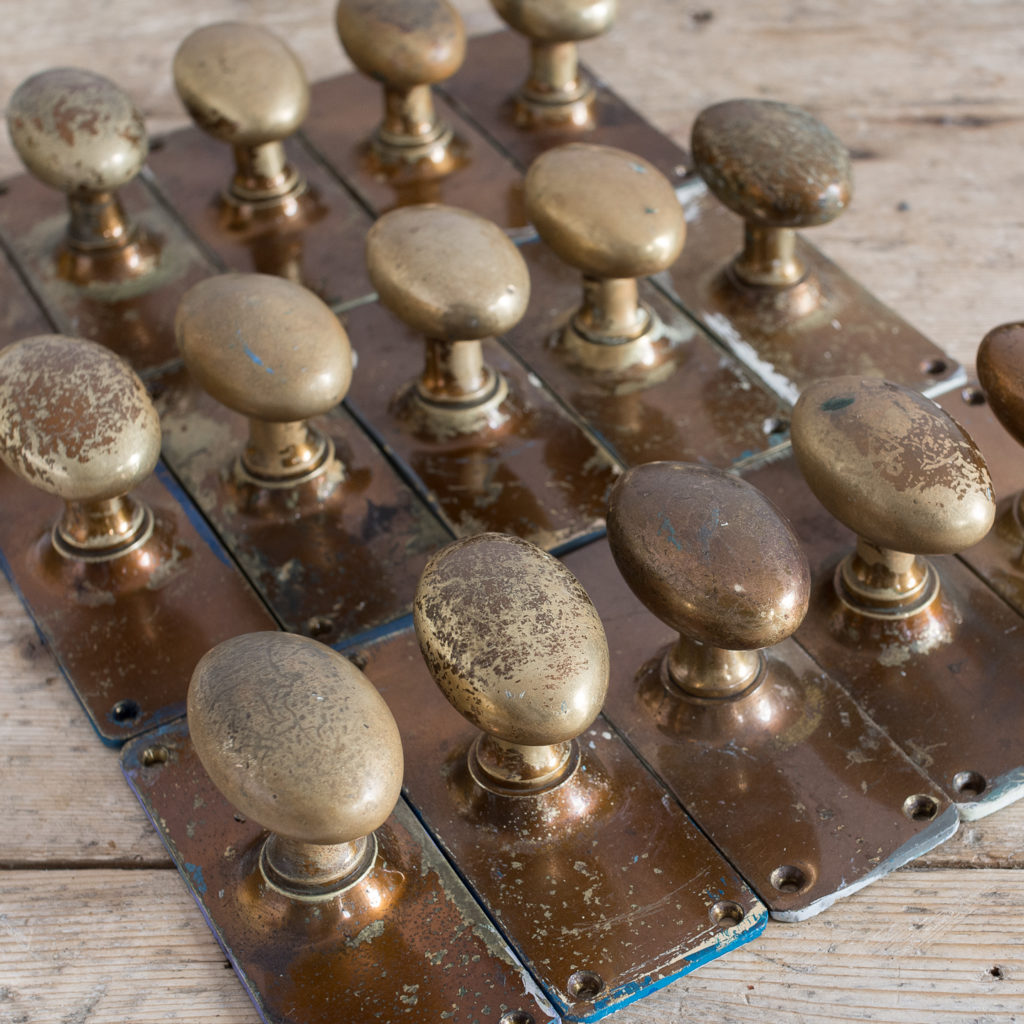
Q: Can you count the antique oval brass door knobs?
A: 14